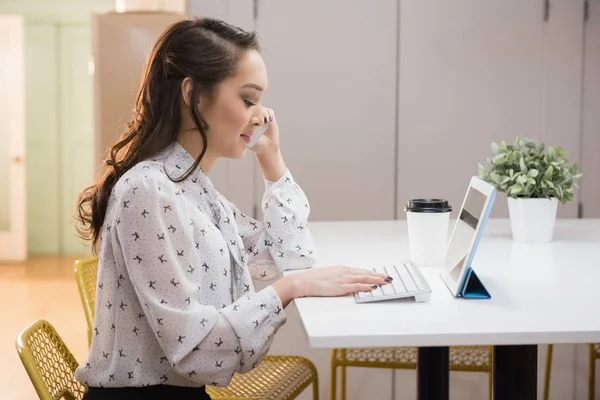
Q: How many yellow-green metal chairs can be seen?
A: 4